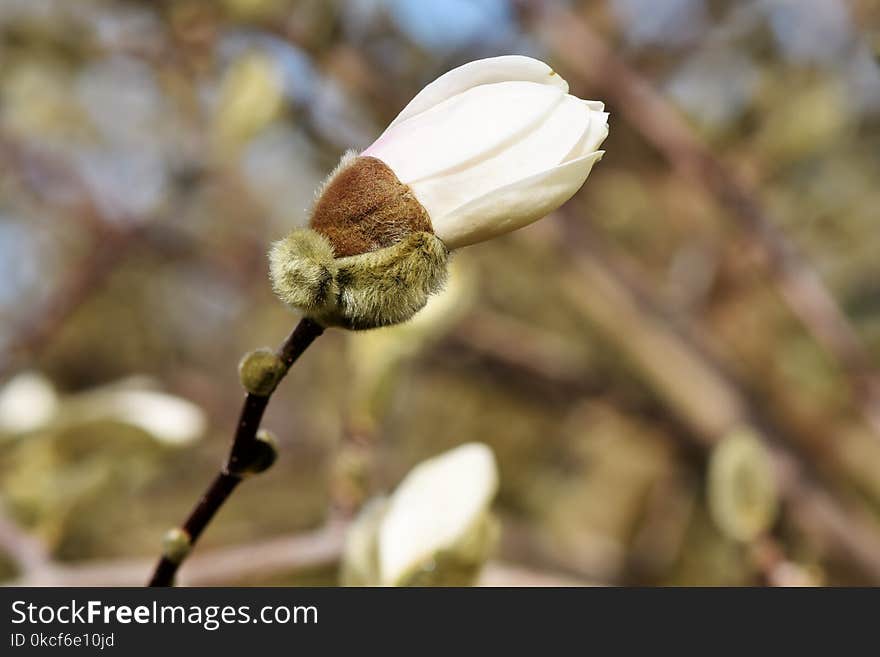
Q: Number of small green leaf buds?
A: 3